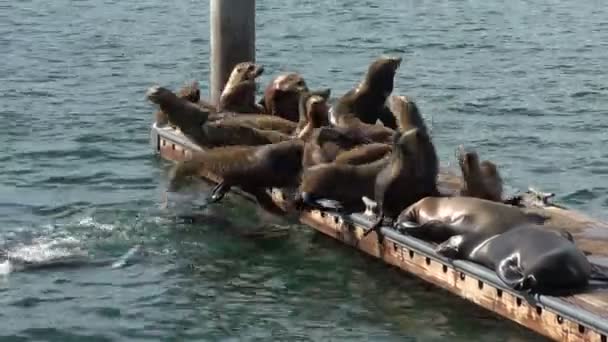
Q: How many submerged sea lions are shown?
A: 1